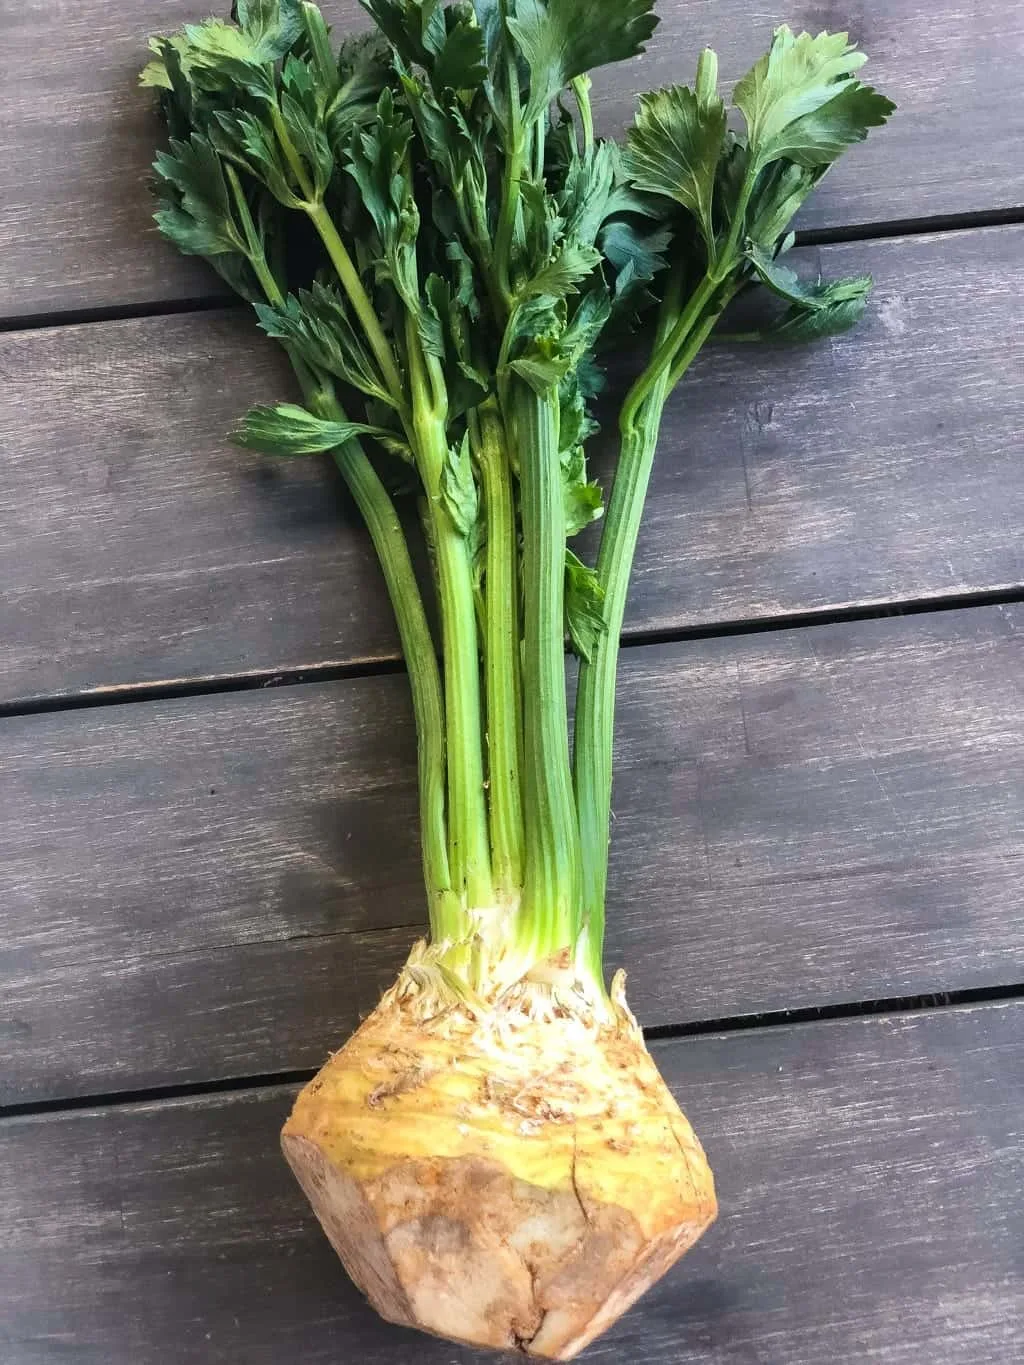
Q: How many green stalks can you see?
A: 5